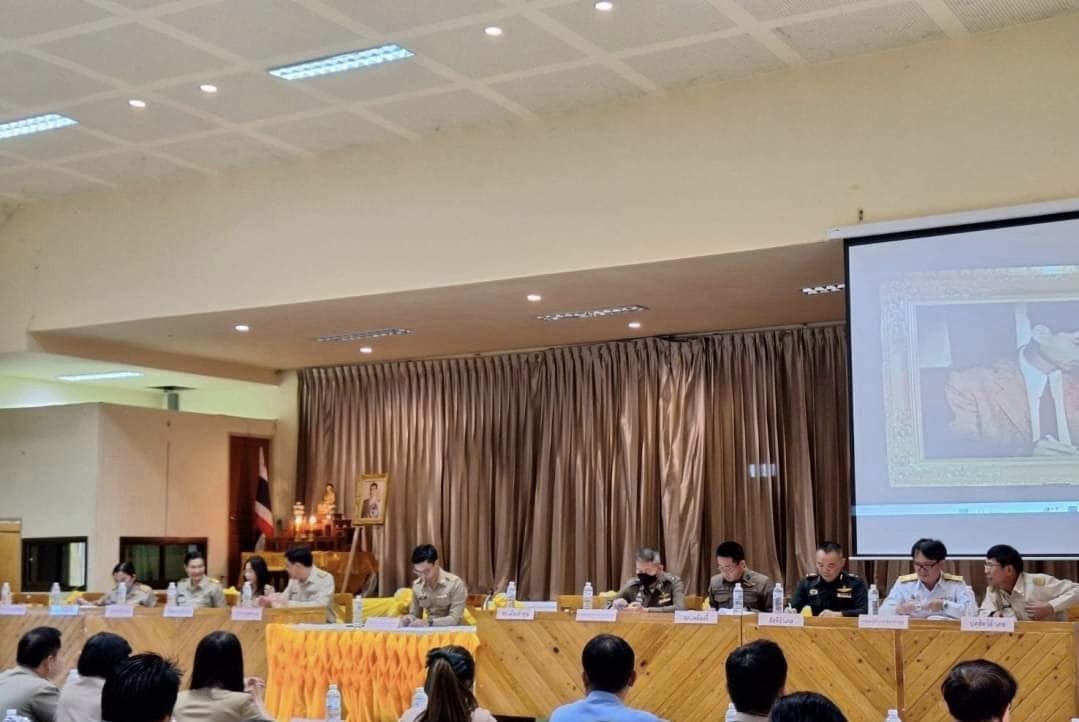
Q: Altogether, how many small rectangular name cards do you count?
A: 12